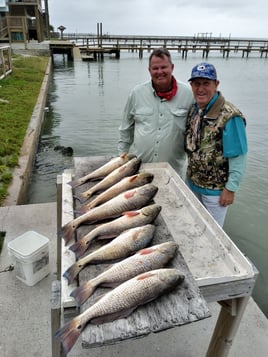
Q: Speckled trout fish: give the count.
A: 0